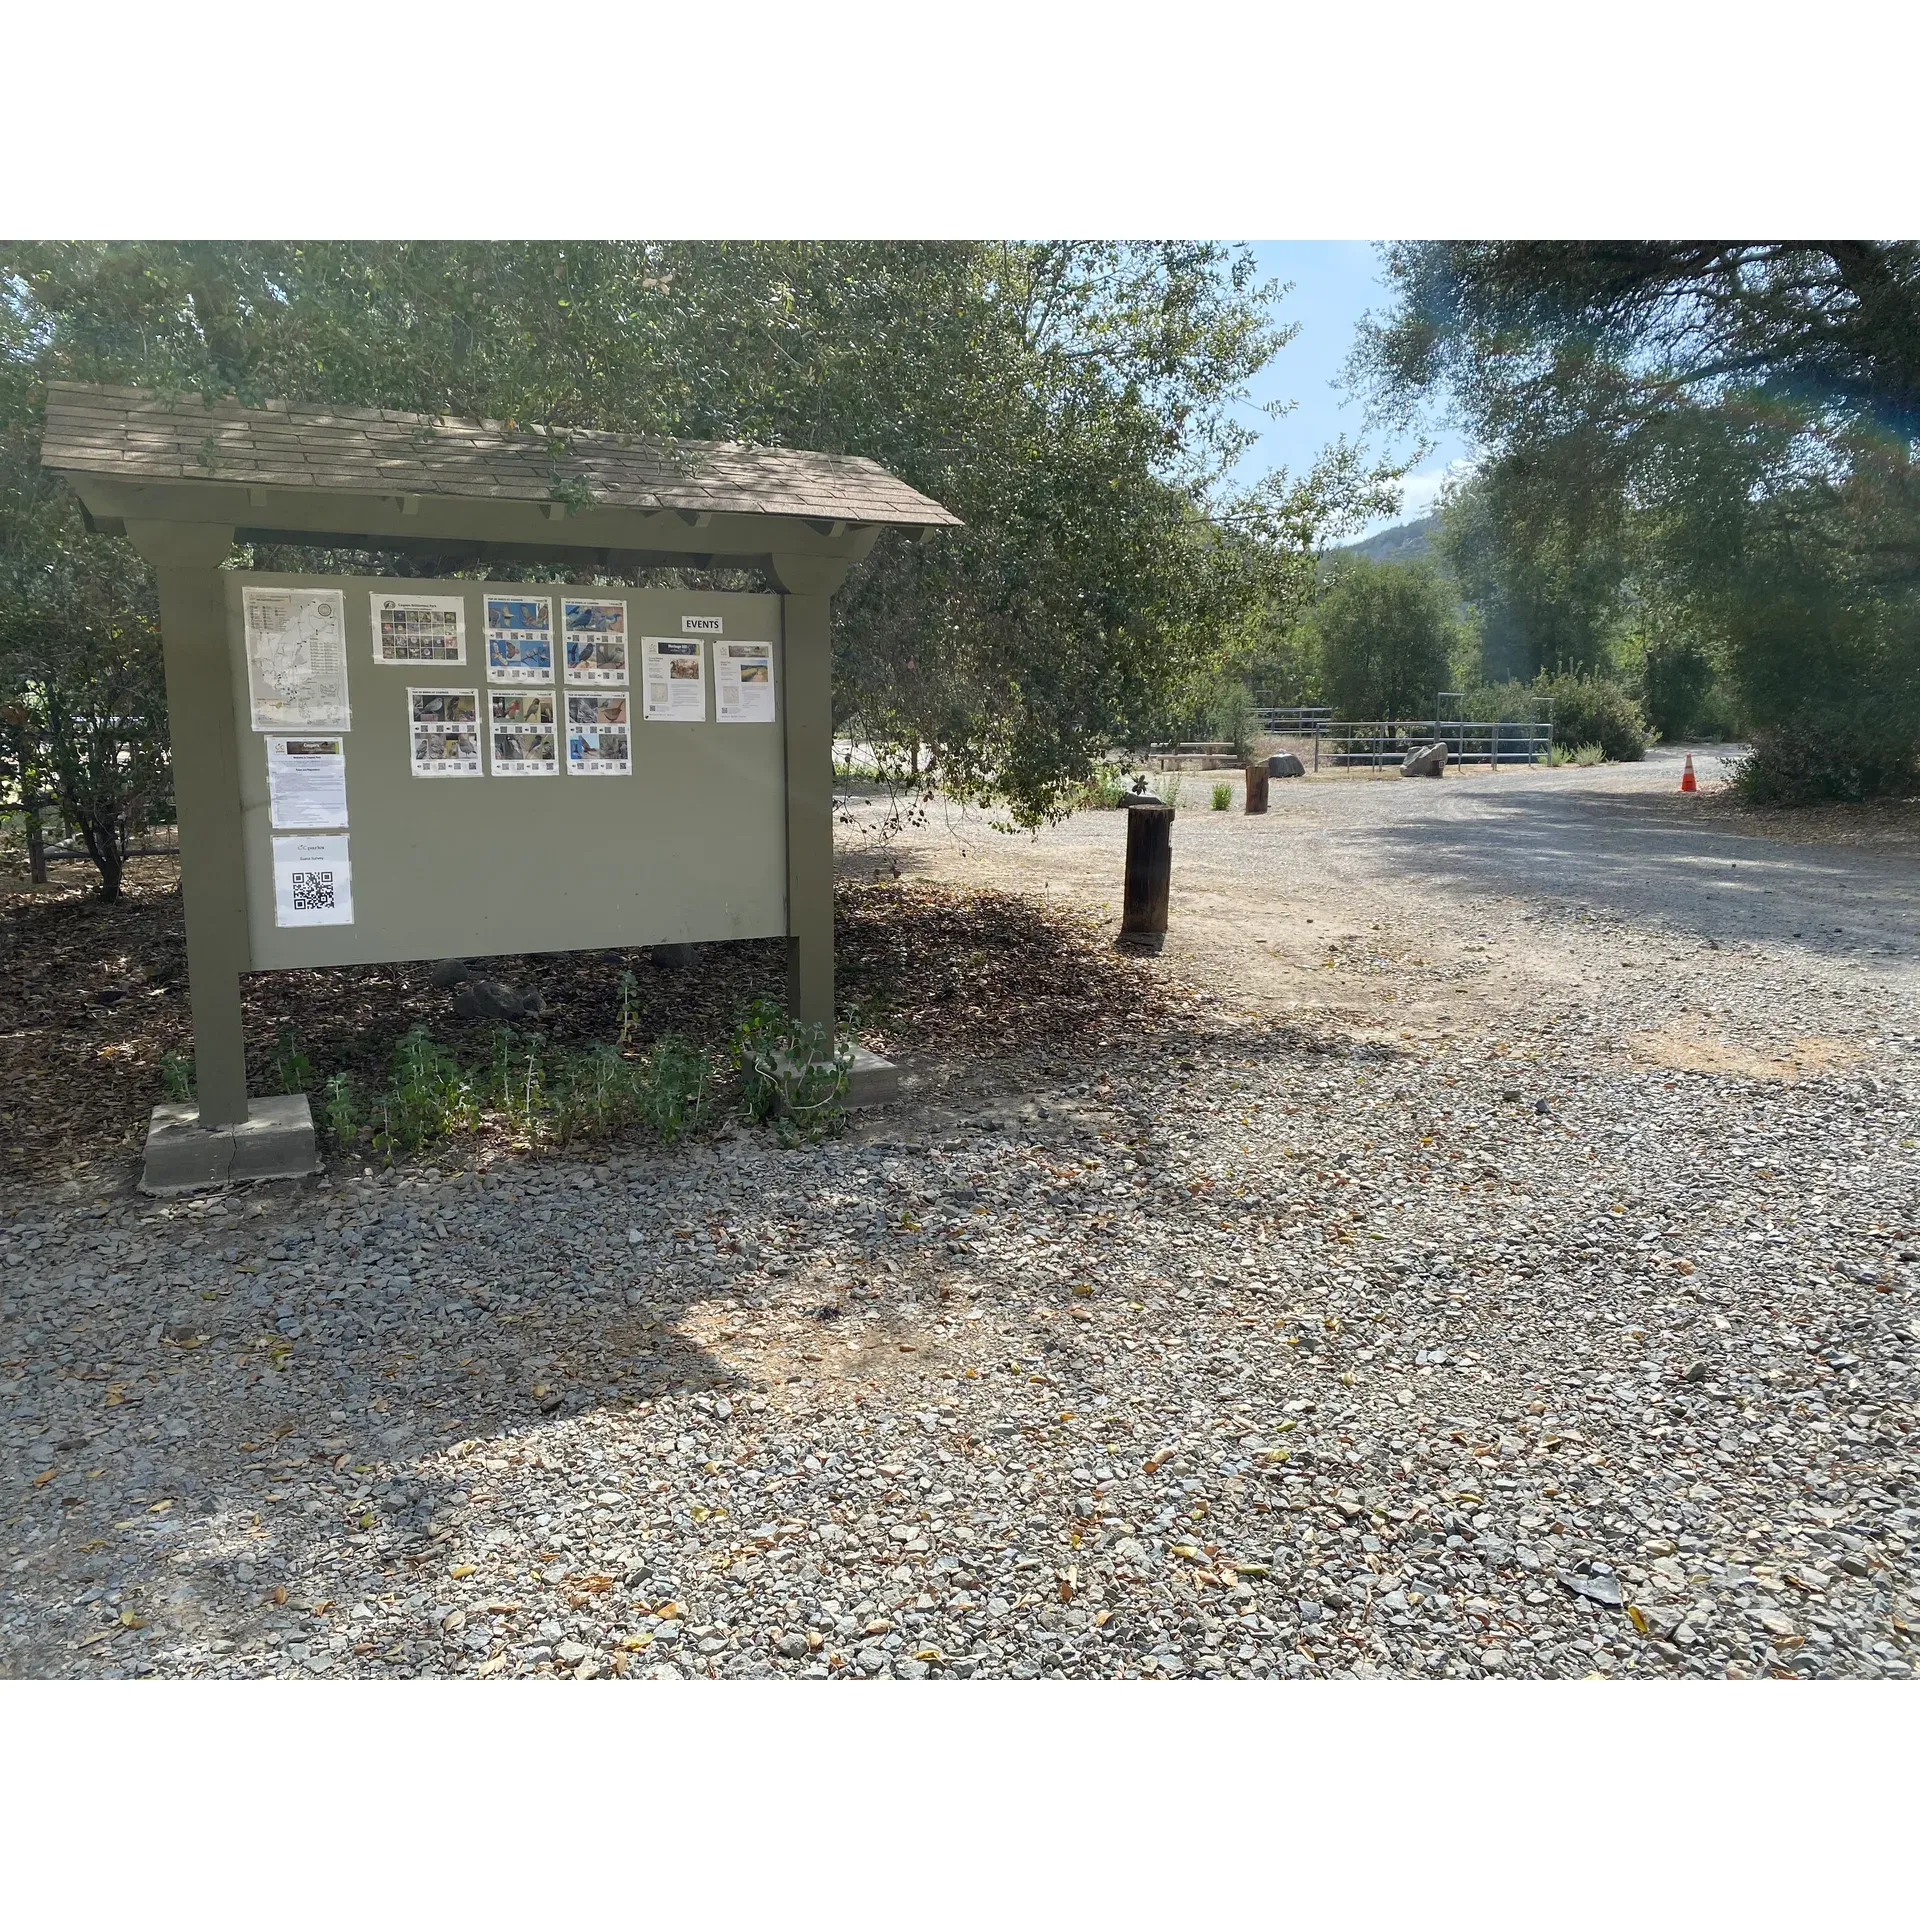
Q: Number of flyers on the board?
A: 11